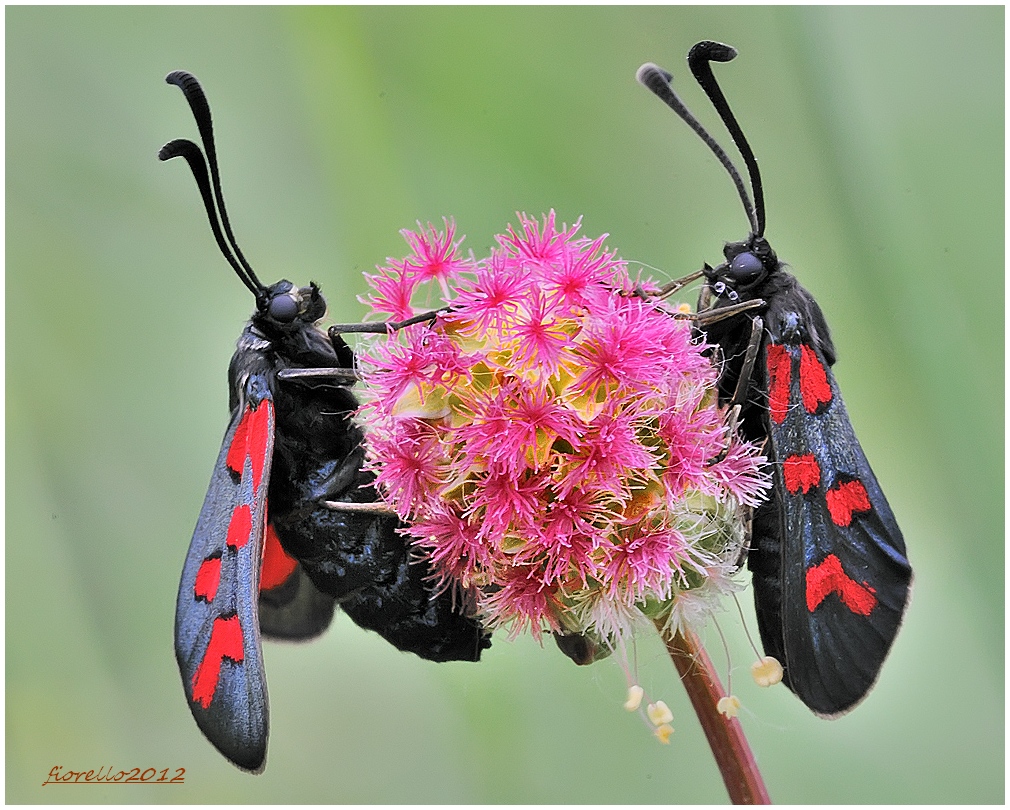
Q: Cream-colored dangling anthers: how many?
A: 5